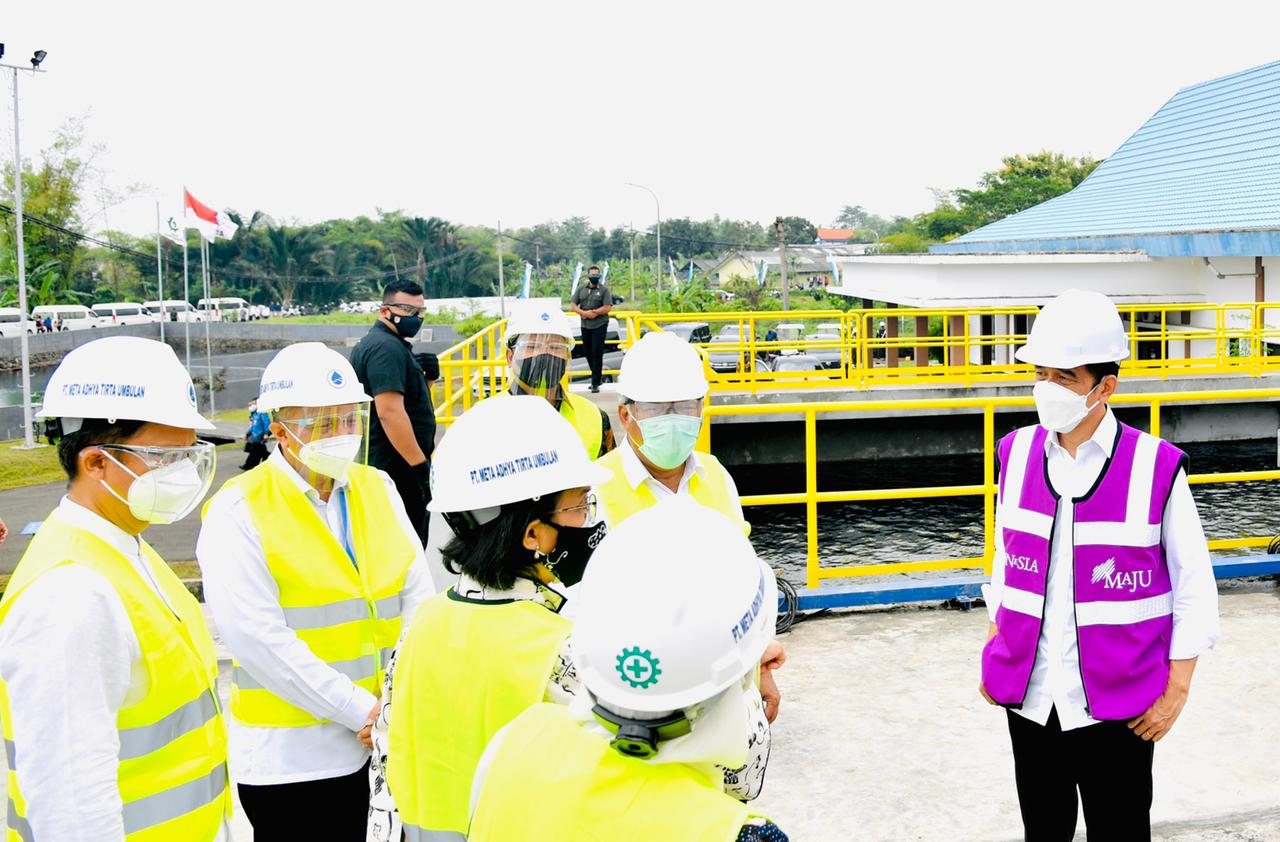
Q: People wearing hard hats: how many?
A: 7